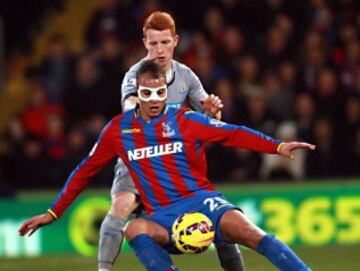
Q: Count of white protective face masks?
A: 1